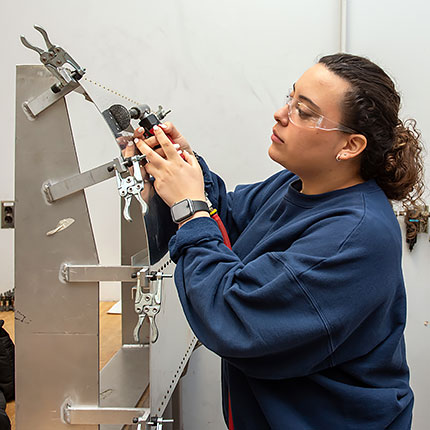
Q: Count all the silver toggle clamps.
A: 4